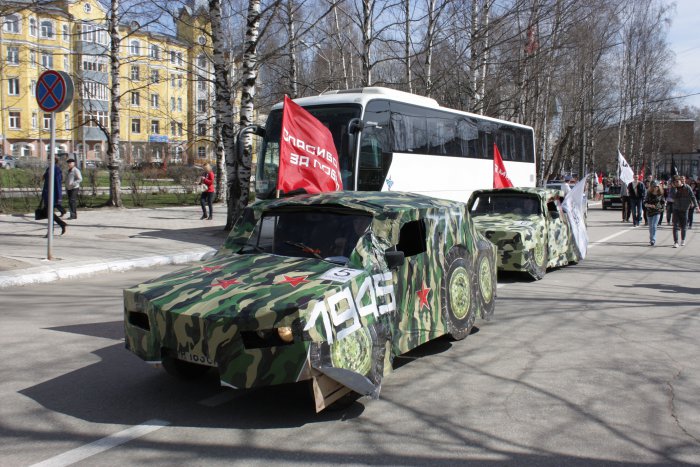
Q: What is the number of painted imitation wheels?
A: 4